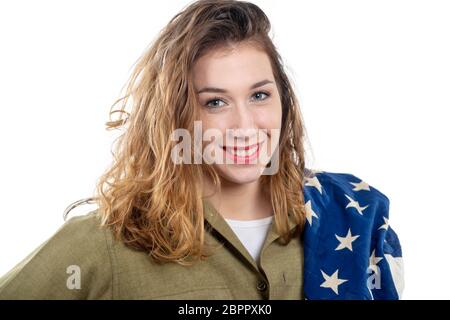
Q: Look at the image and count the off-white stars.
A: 8